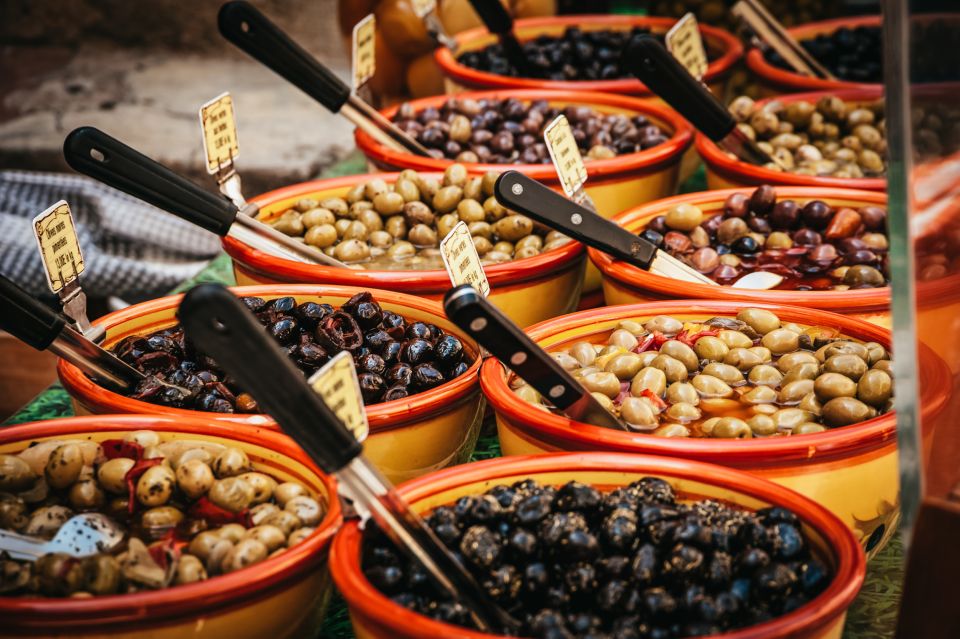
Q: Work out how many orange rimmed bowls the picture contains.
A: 10